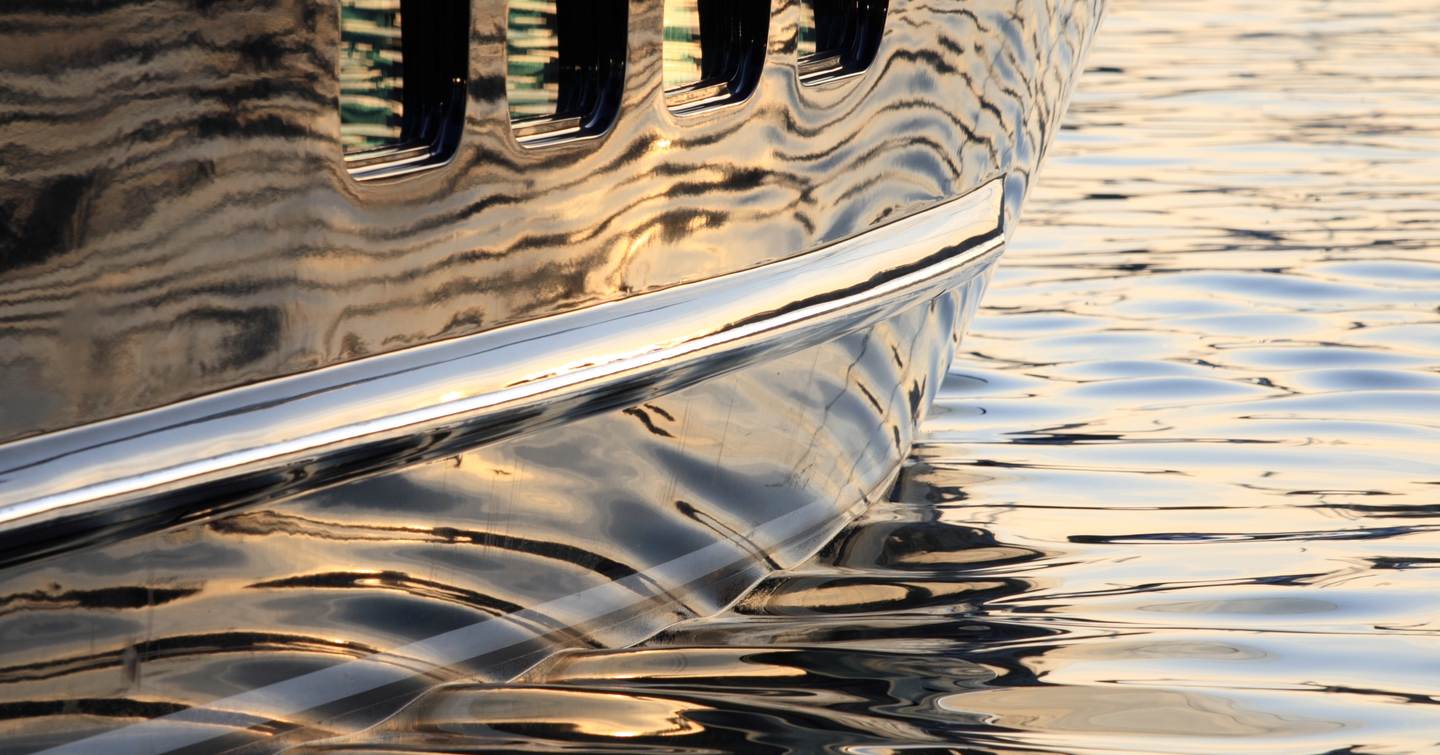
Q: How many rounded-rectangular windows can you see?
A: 4